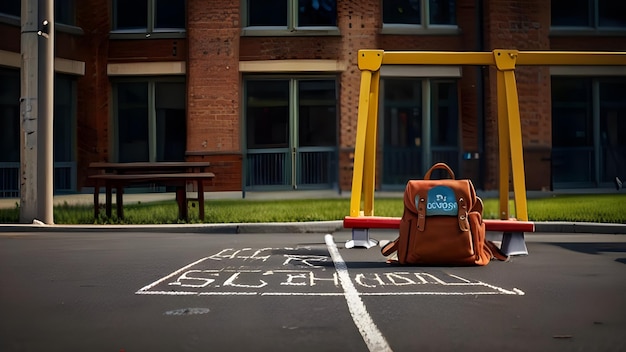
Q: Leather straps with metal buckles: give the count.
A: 2